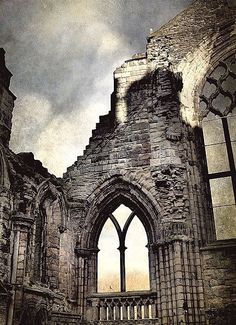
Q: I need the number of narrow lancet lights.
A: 2